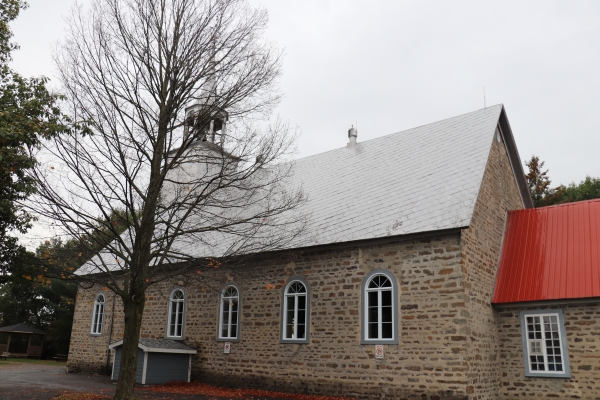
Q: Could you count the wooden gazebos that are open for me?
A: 1